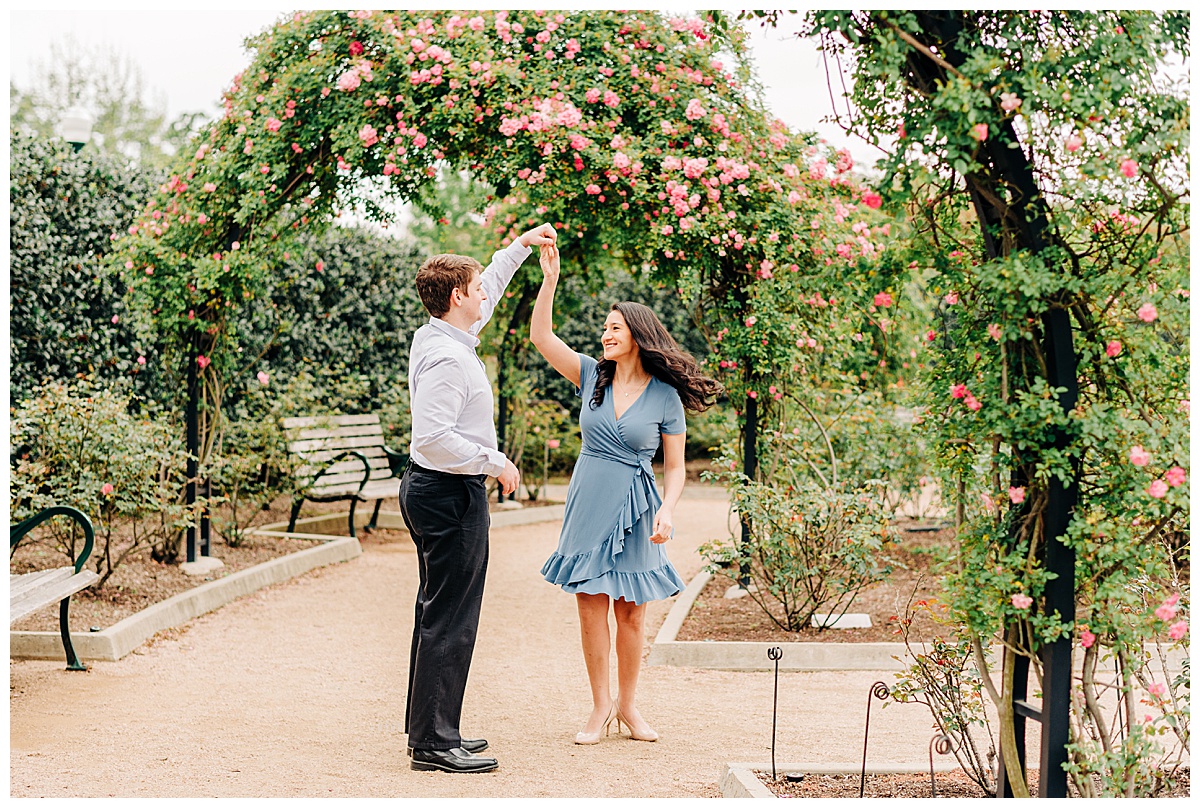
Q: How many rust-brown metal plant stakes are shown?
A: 3